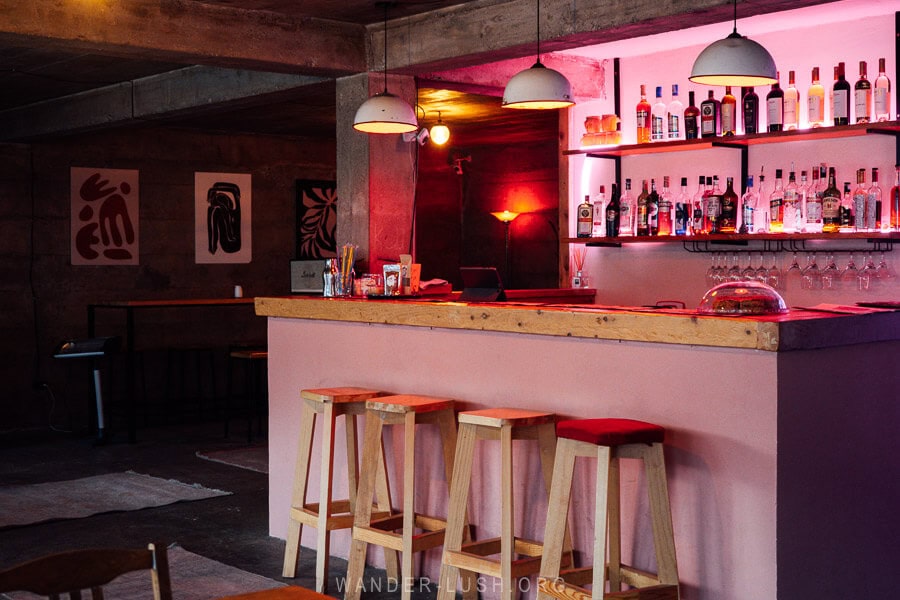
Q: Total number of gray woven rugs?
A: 3